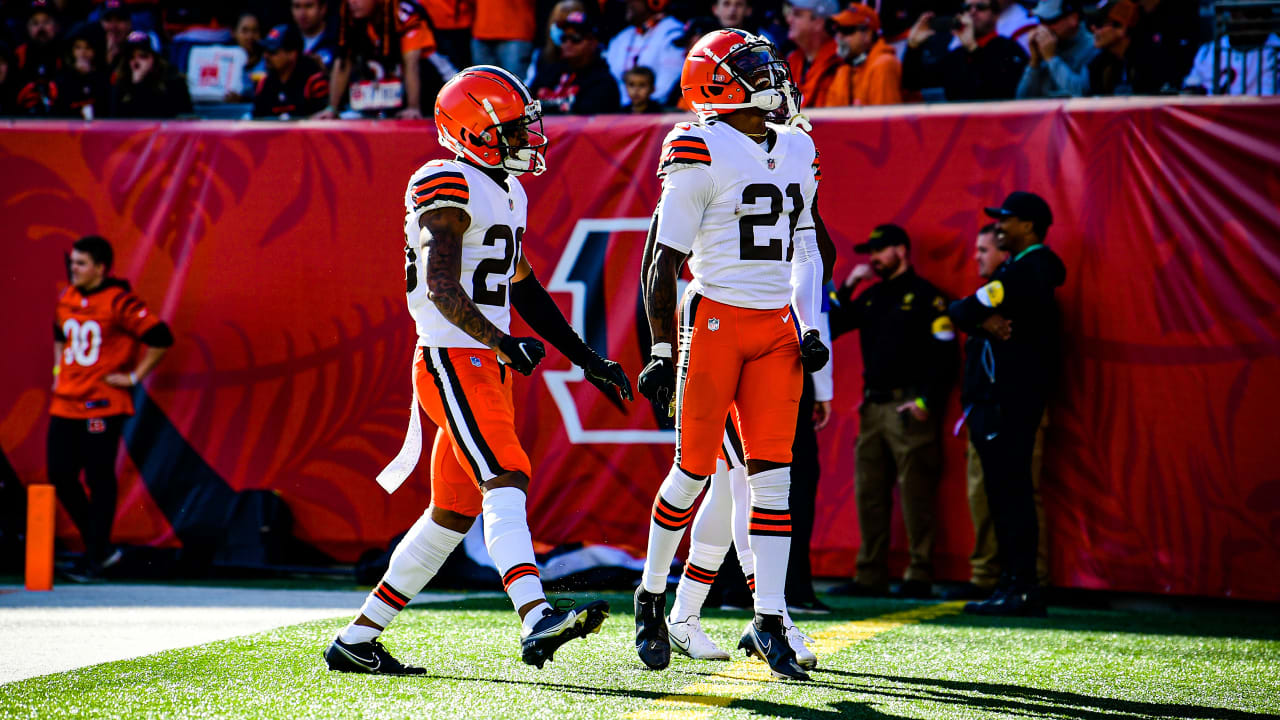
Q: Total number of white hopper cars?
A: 0